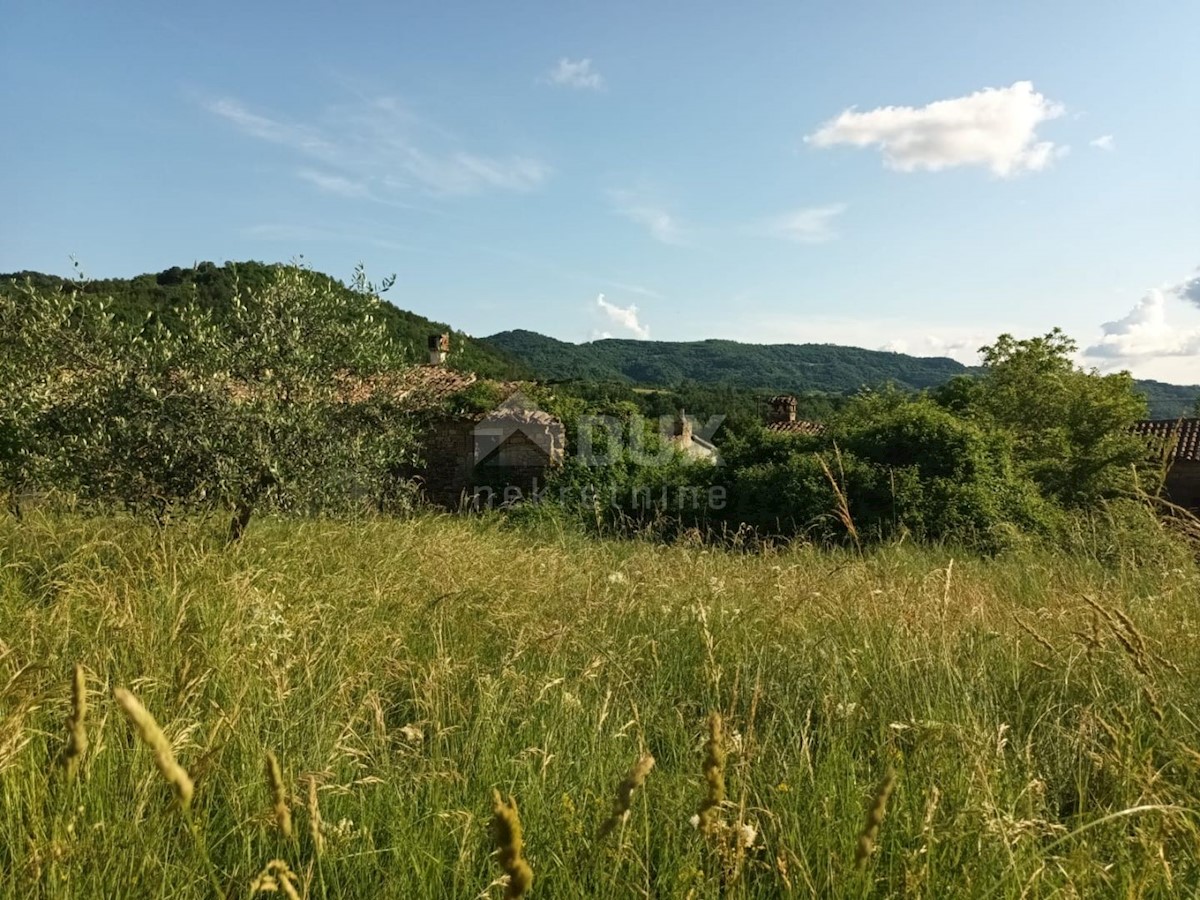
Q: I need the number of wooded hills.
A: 2